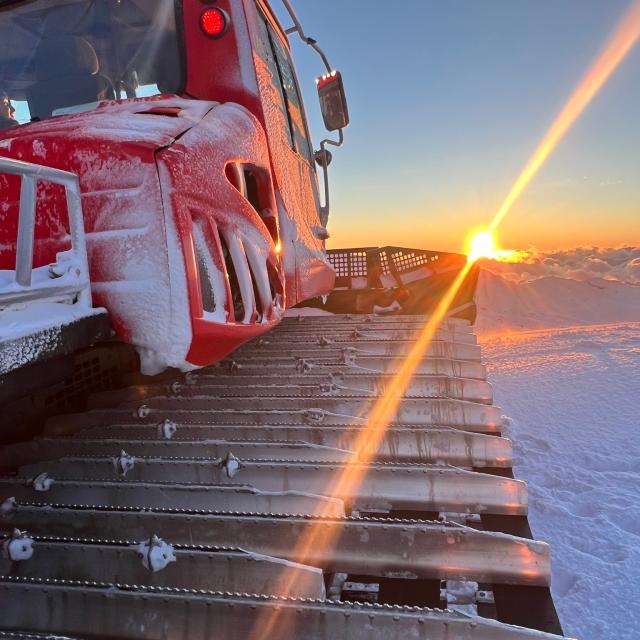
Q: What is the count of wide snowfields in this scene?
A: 1